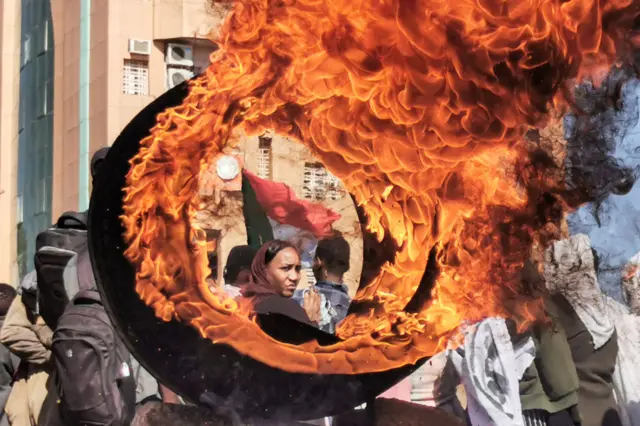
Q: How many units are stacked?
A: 2